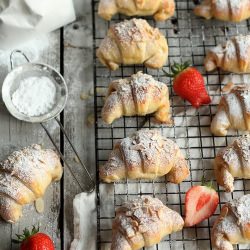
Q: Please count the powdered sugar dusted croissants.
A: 11